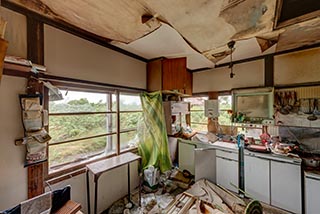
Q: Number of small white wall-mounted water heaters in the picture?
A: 1